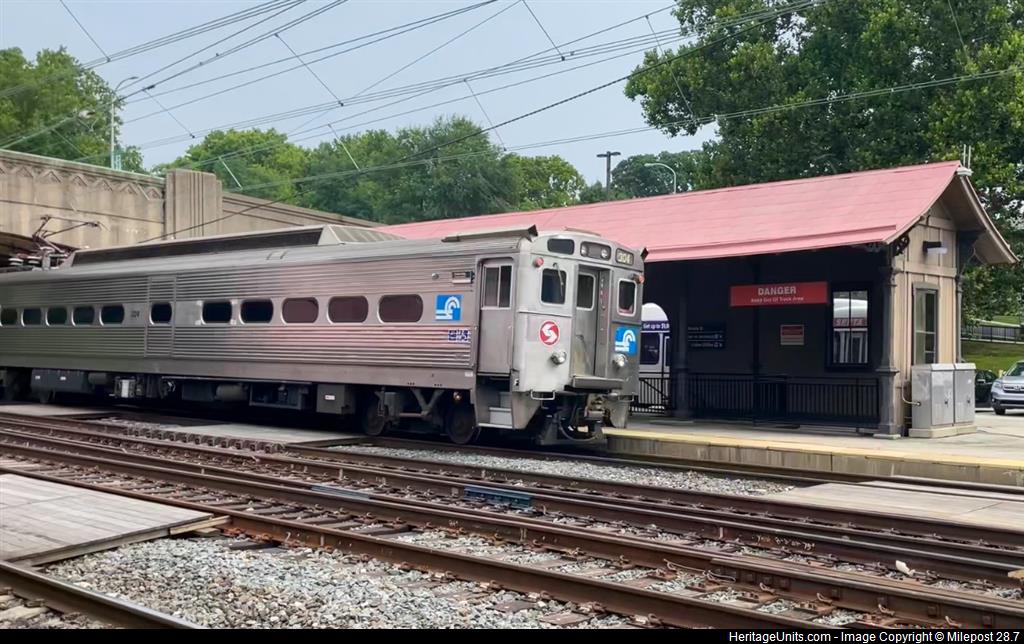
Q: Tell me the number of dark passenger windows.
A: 11